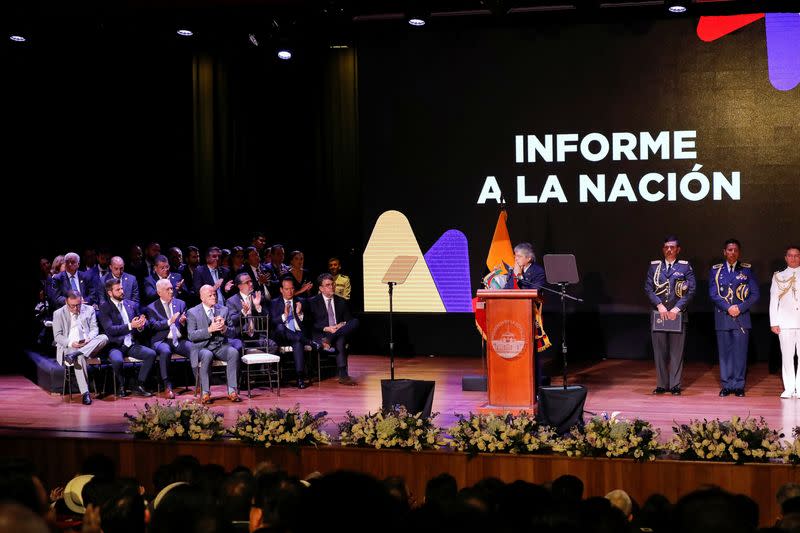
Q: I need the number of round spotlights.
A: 5